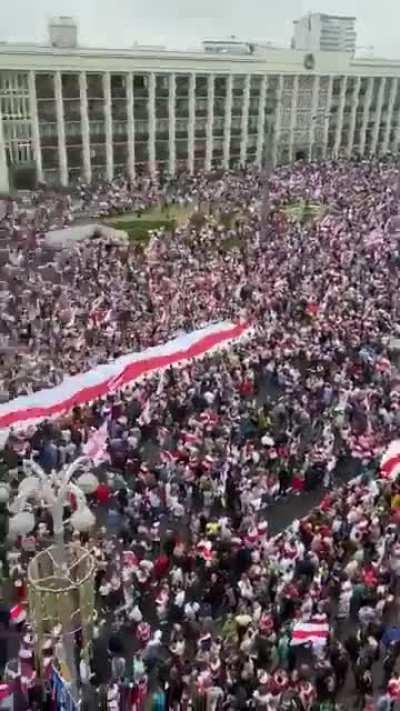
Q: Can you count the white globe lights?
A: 5